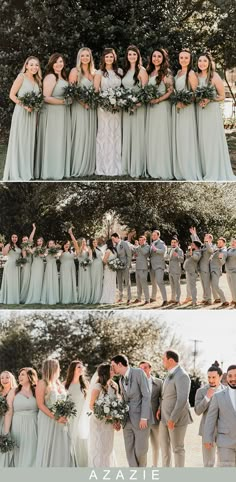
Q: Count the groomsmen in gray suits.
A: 7